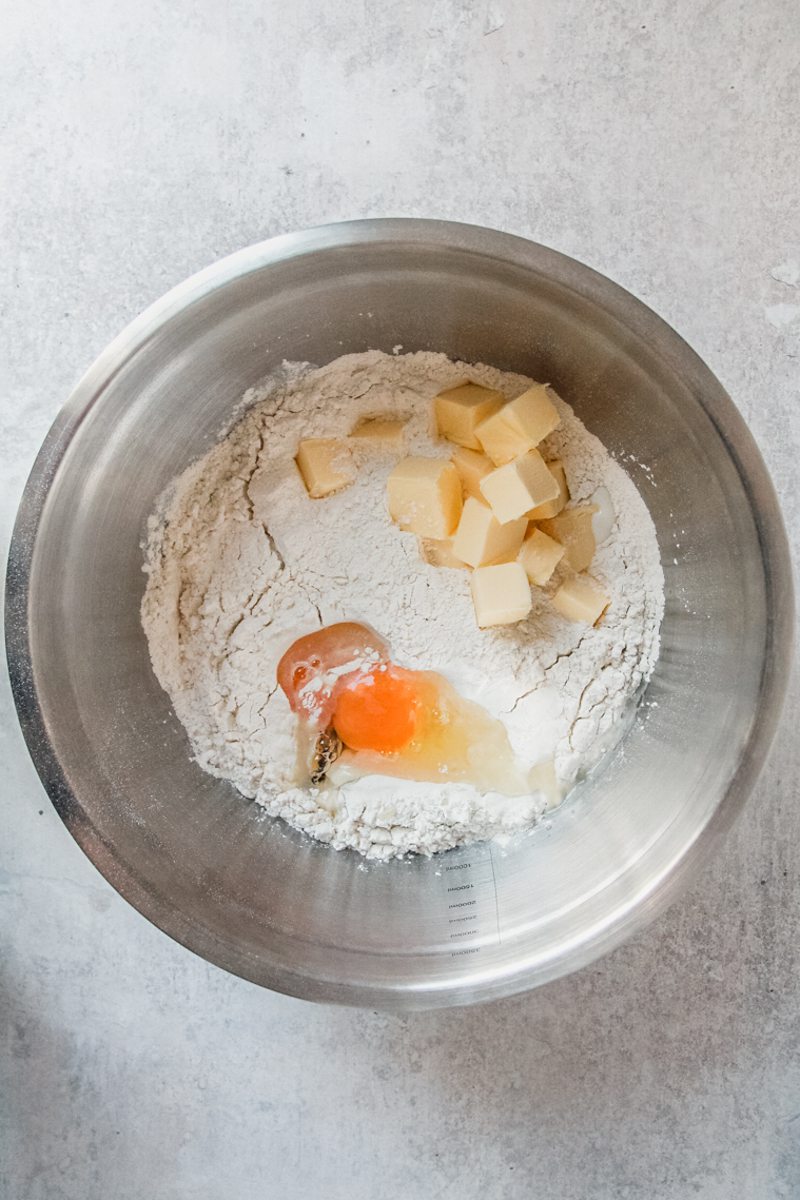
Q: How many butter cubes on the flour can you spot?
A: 14